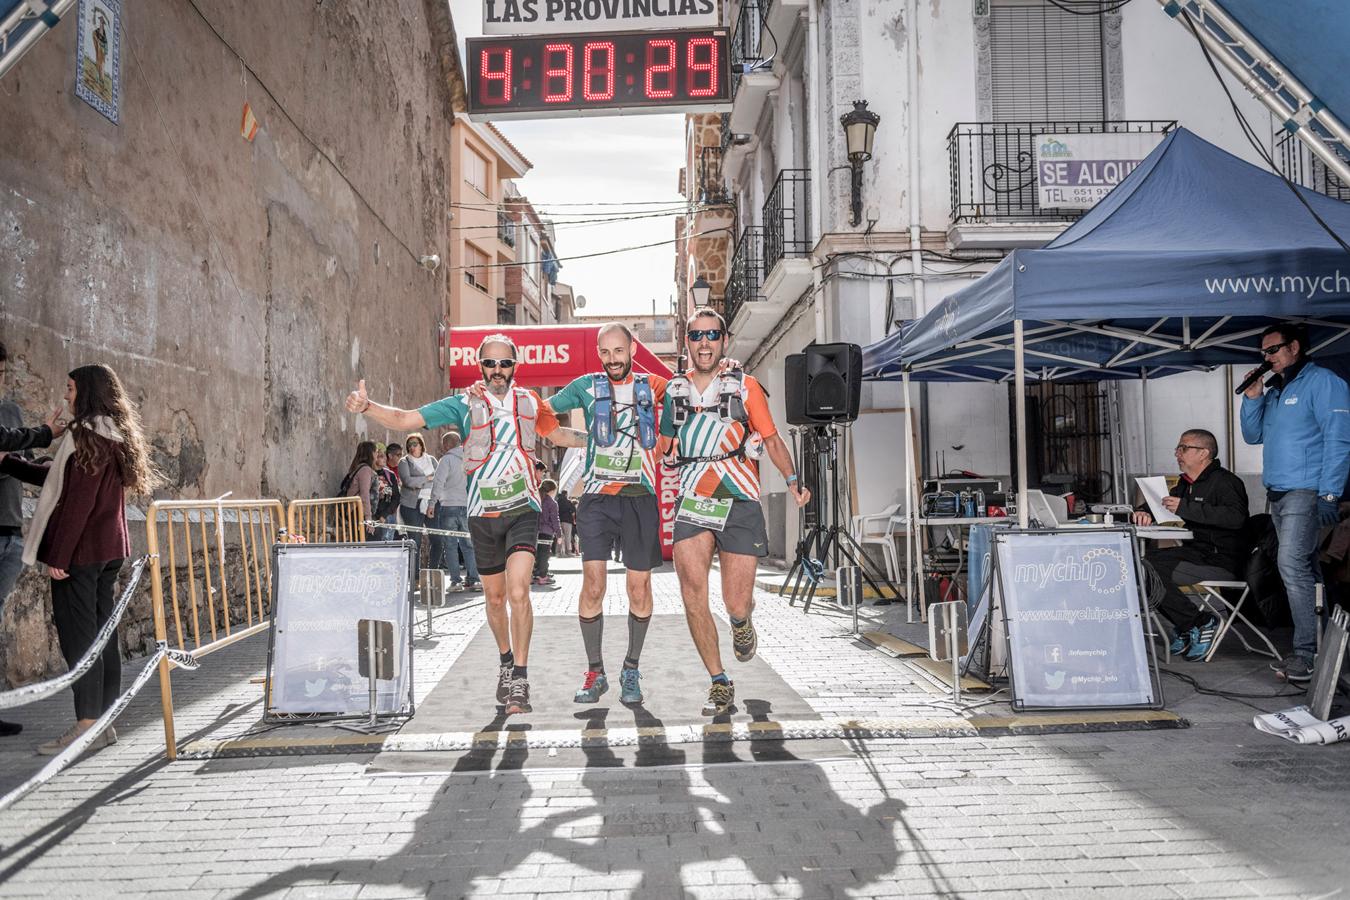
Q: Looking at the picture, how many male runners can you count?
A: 3